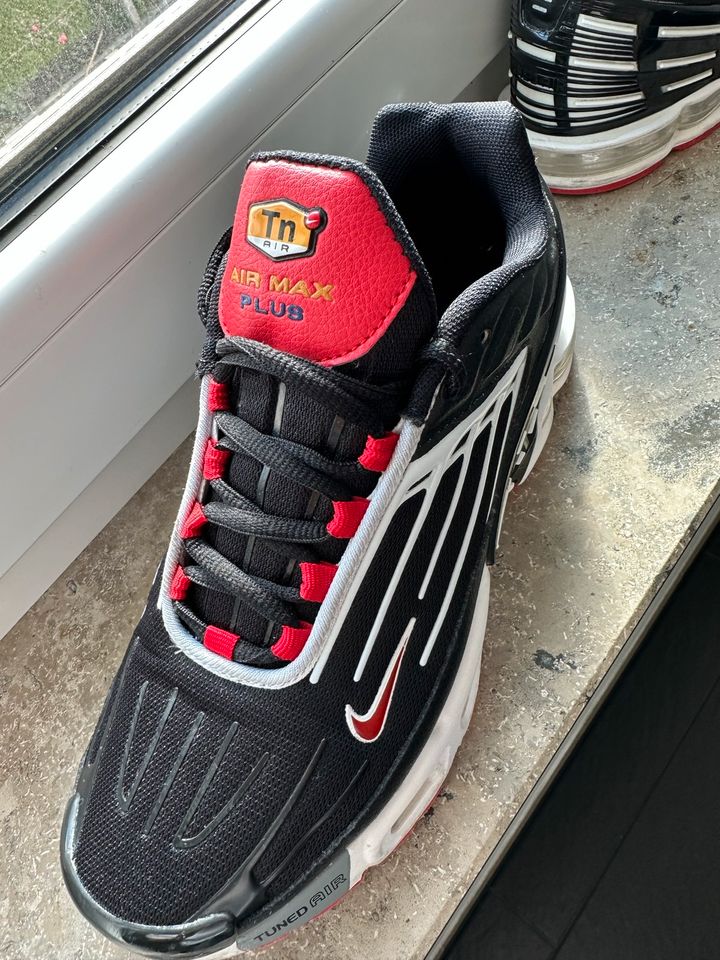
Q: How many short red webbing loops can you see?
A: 9